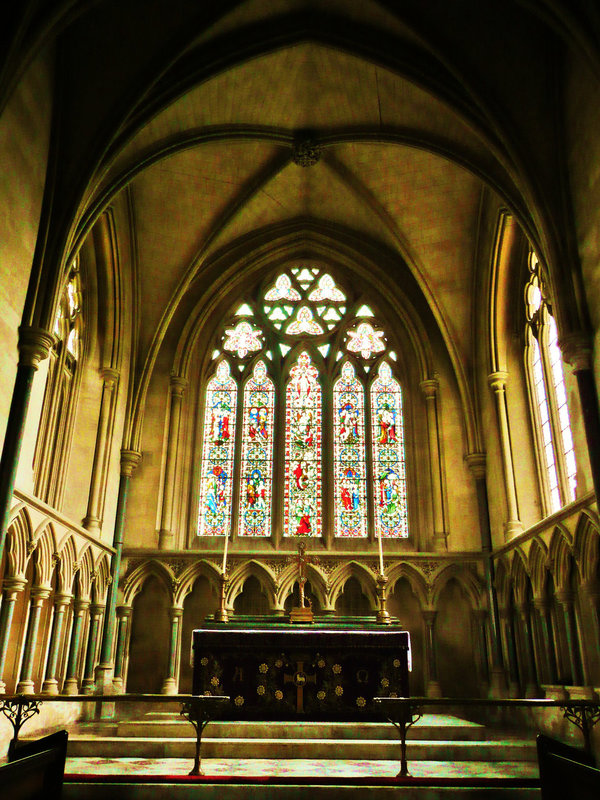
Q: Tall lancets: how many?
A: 5